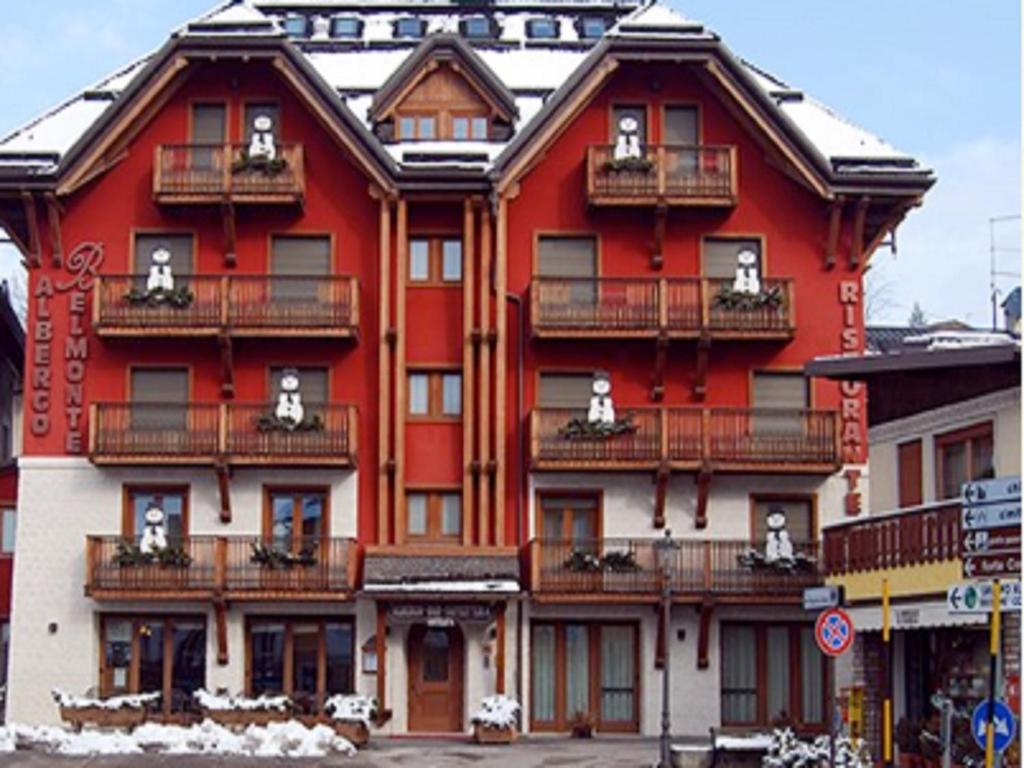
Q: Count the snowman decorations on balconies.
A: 8